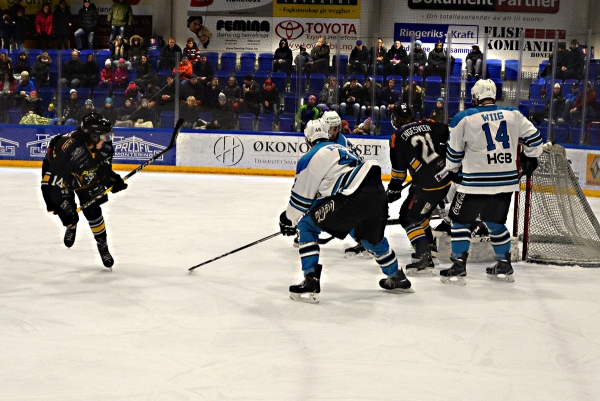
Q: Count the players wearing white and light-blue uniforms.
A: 3